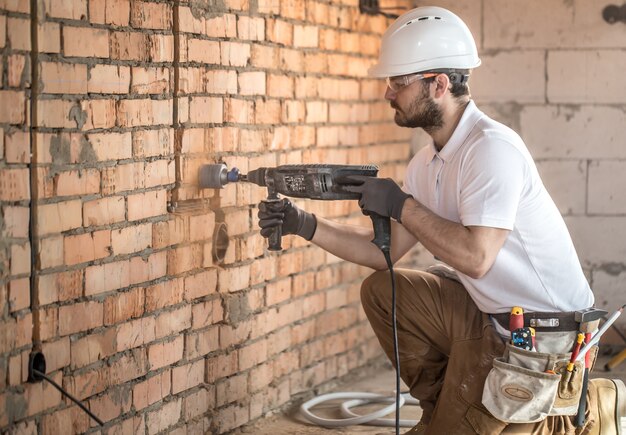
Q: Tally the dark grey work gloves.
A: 2